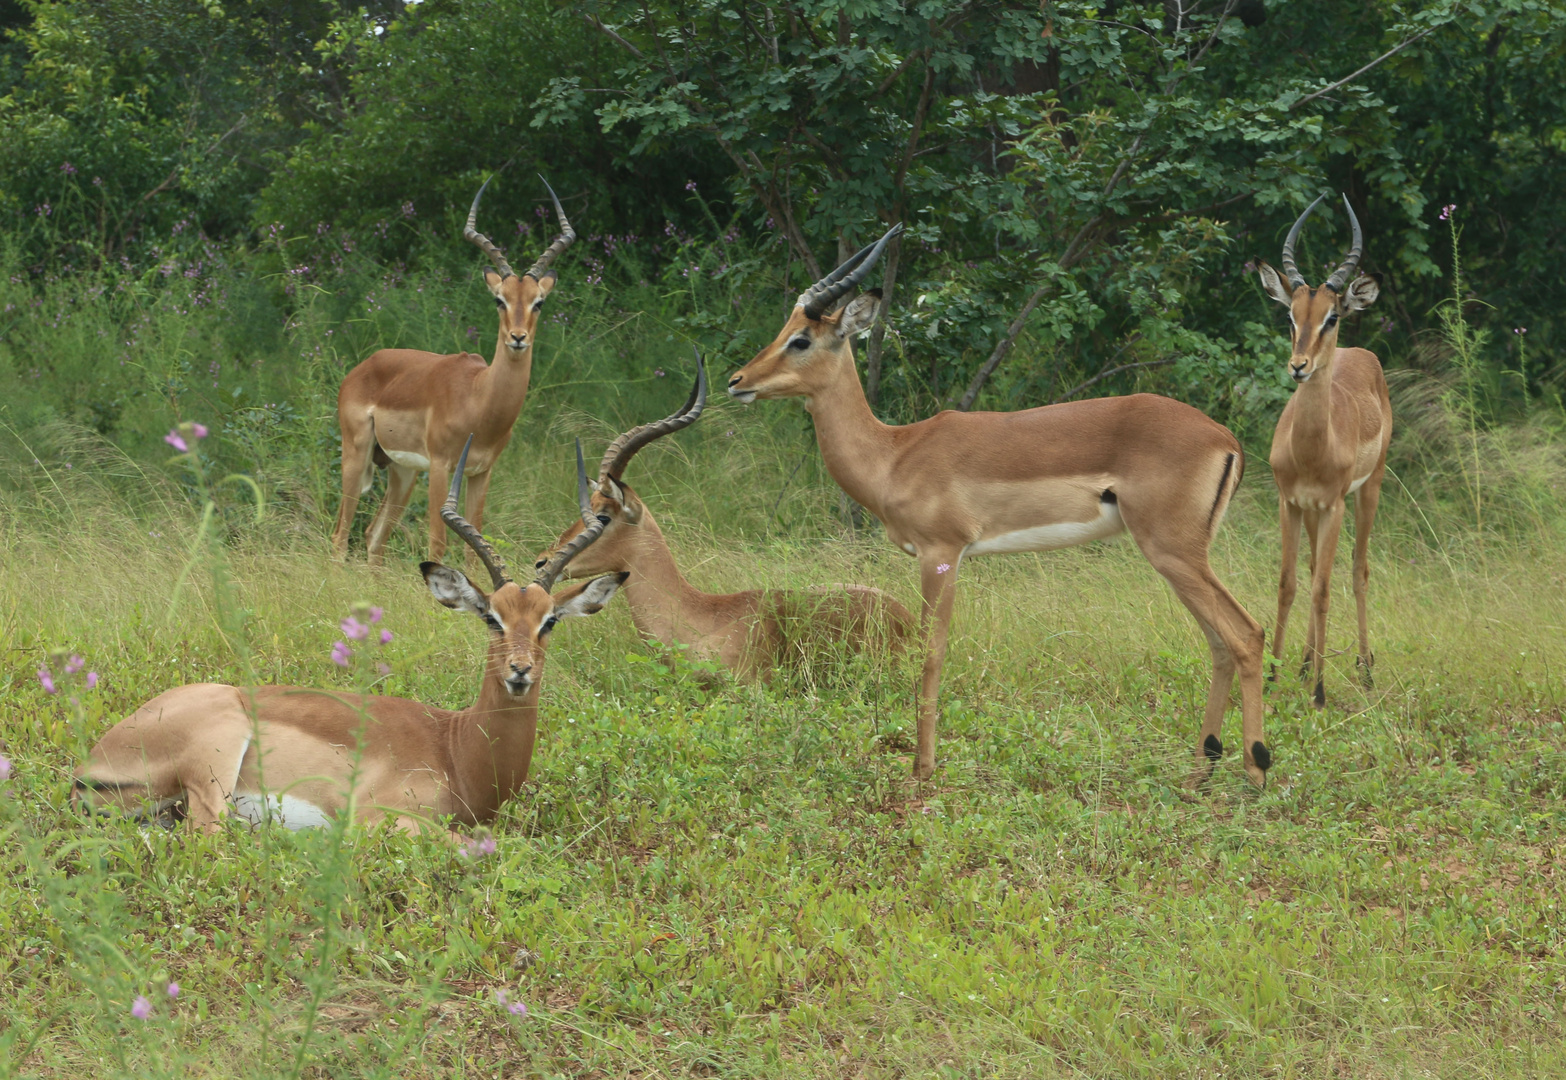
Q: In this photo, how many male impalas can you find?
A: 5